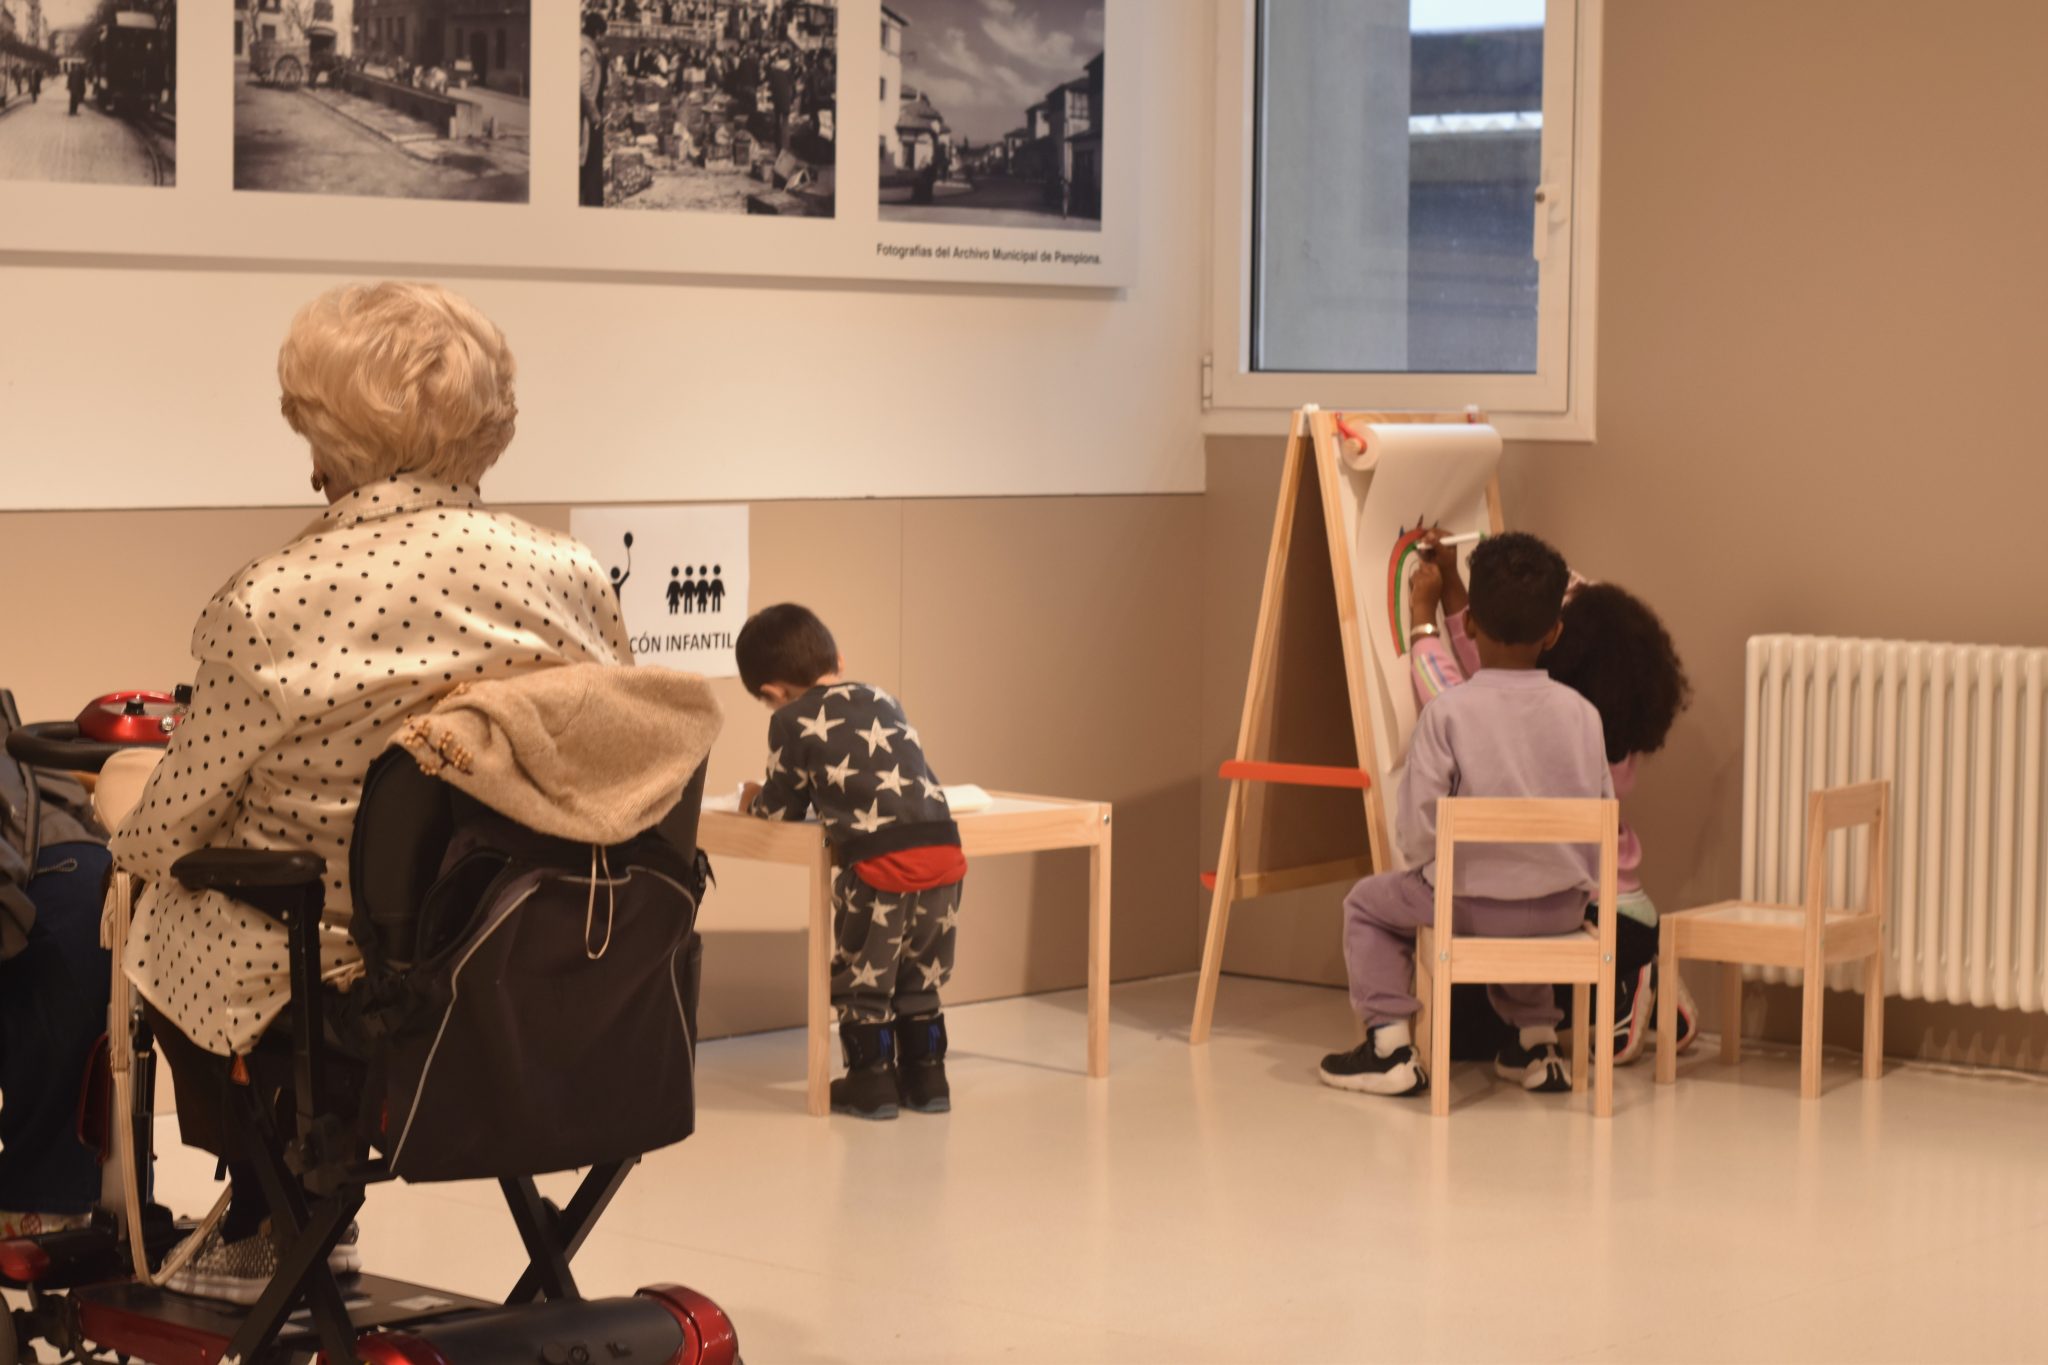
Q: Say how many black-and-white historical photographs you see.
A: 4